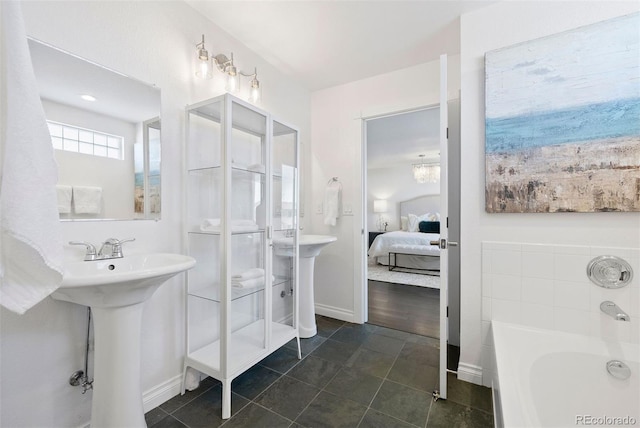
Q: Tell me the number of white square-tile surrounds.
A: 1